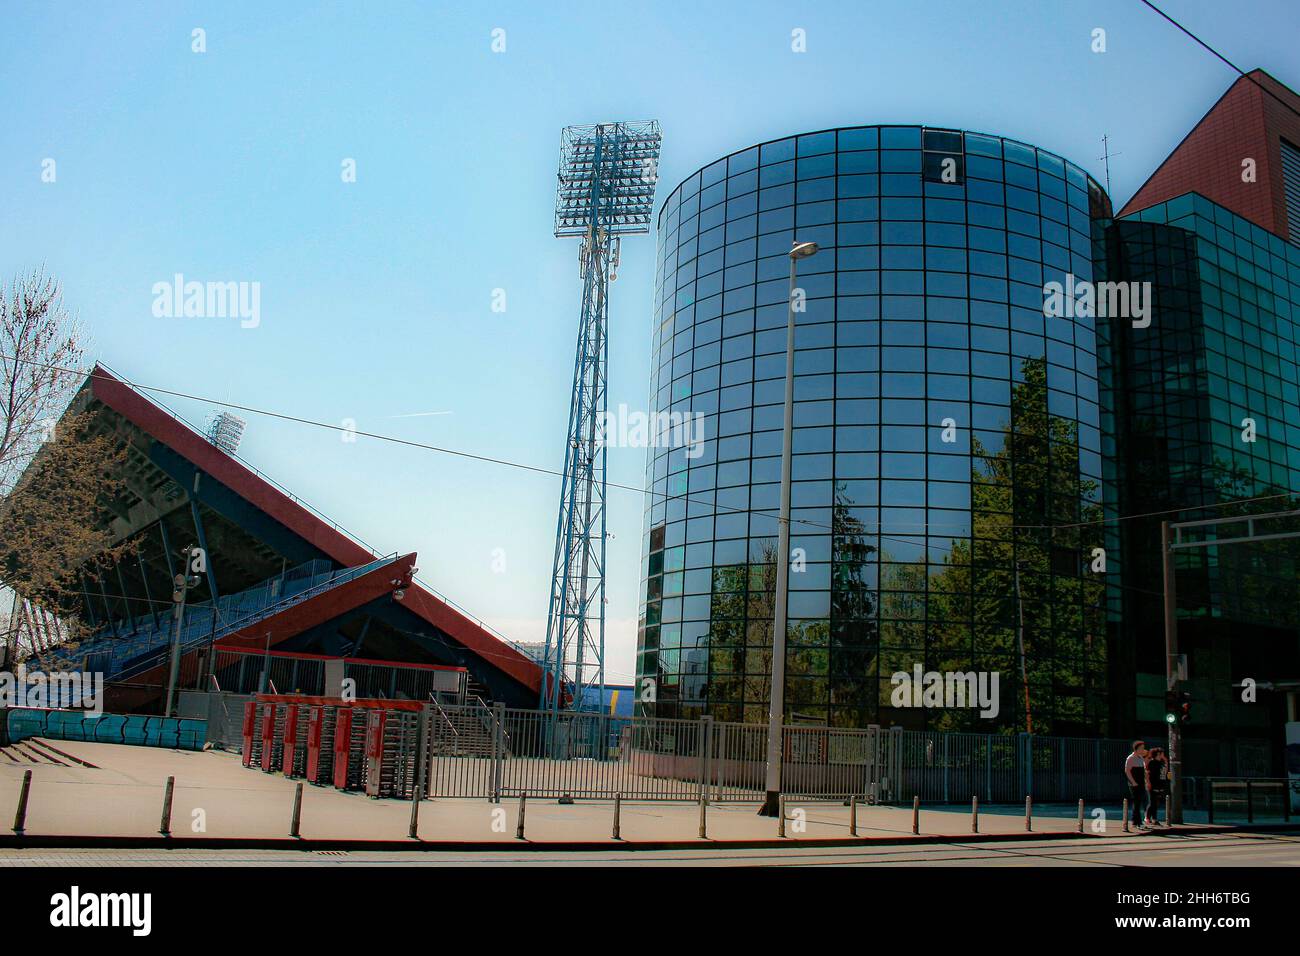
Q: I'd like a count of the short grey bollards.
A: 15